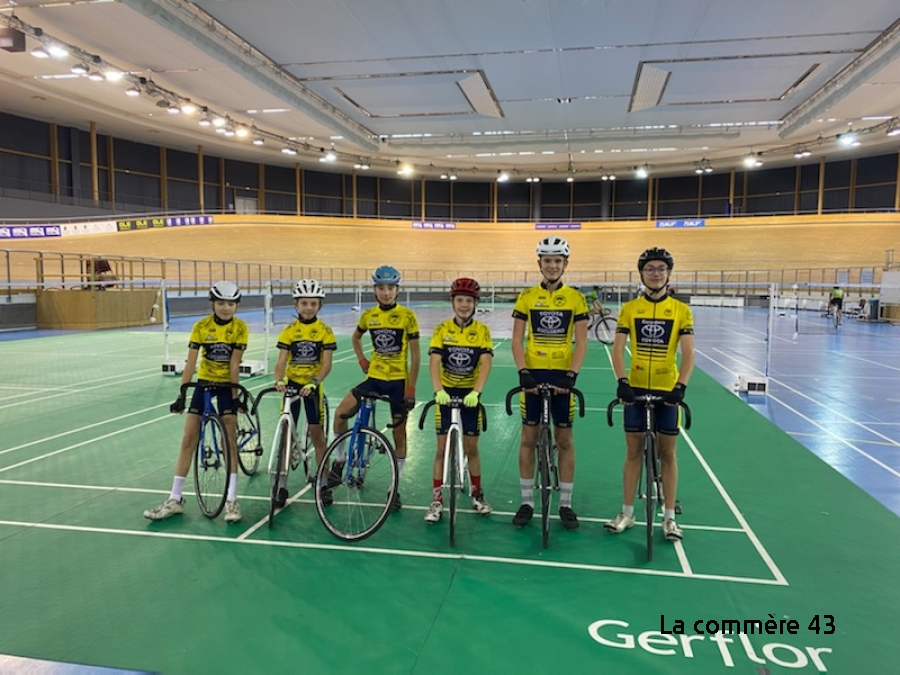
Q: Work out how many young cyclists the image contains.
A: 6